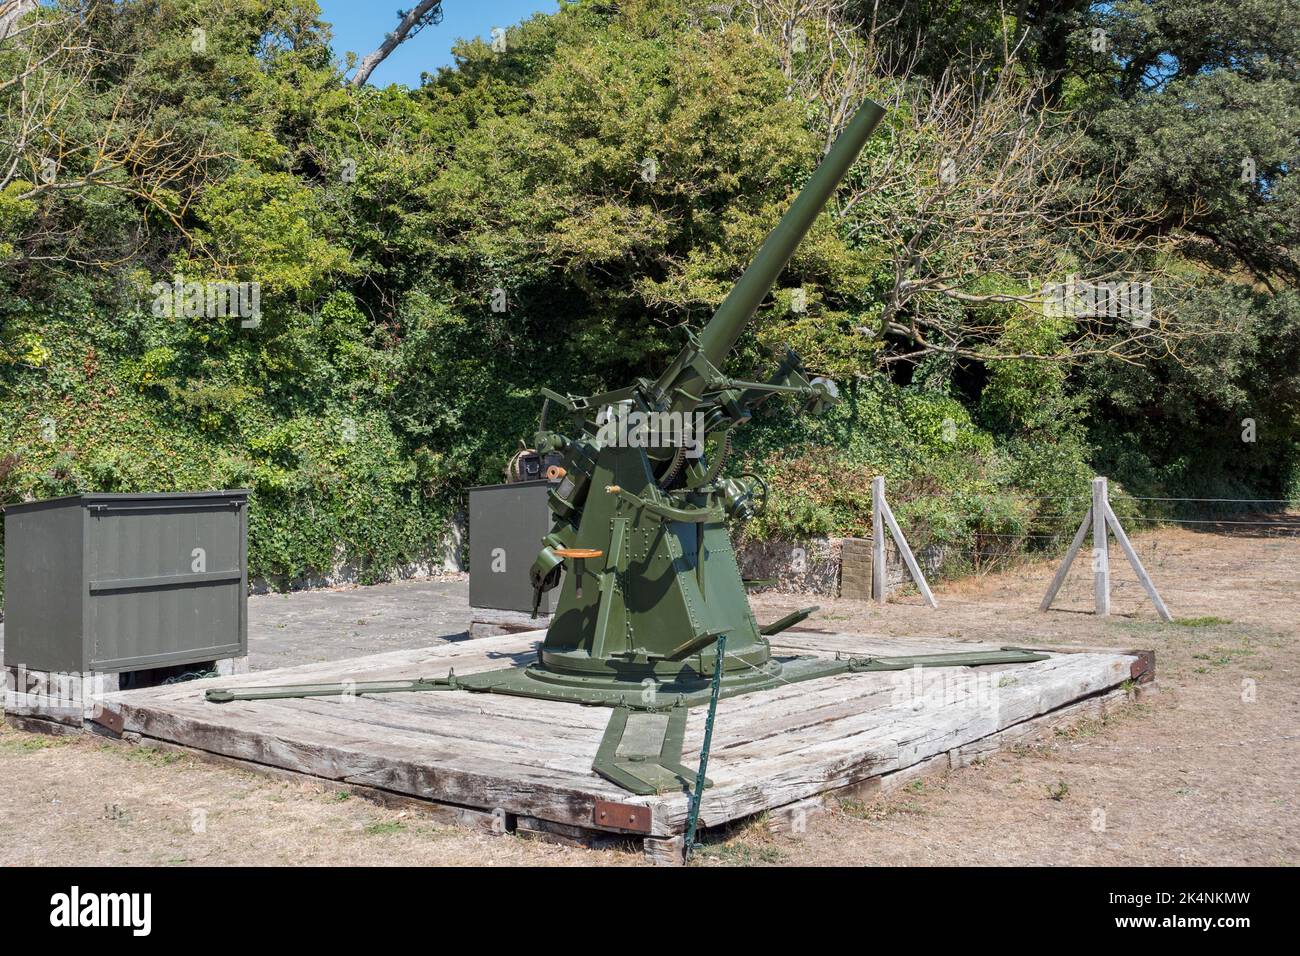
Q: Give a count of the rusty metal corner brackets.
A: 3